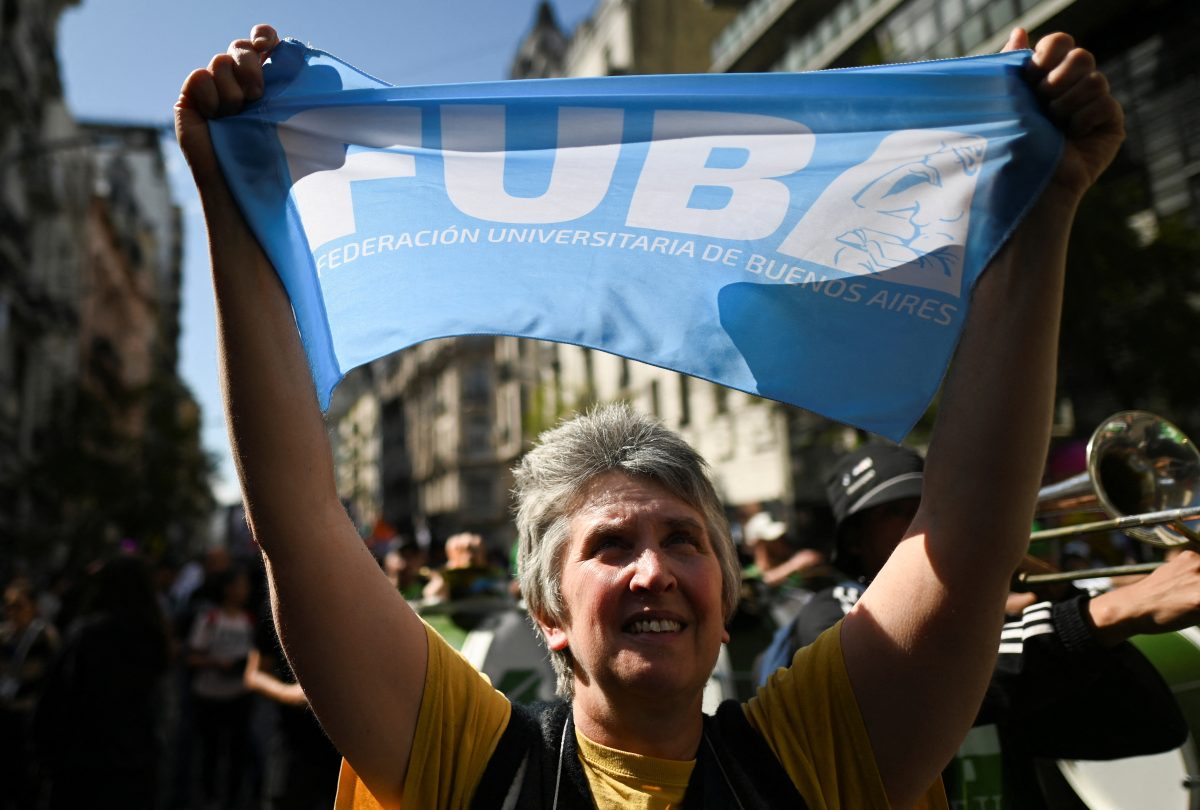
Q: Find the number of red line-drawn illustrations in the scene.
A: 0